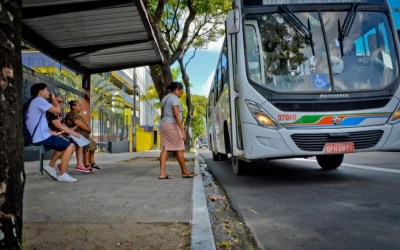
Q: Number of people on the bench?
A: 3